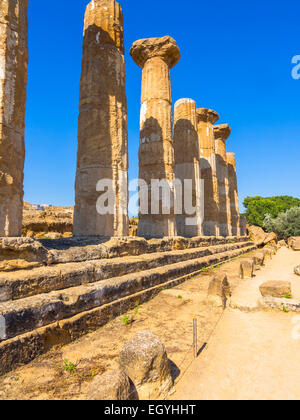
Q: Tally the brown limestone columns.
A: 7